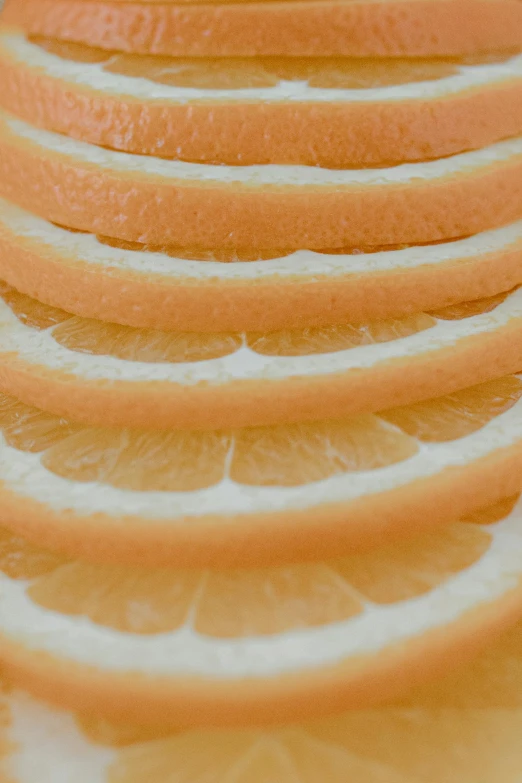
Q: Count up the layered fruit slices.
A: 8